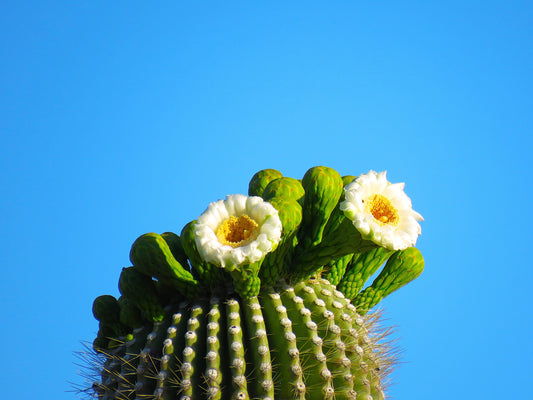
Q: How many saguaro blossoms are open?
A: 2